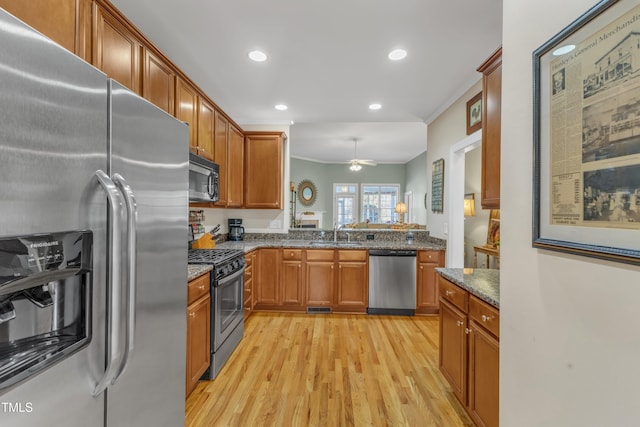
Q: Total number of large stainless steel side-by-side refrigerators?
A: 1